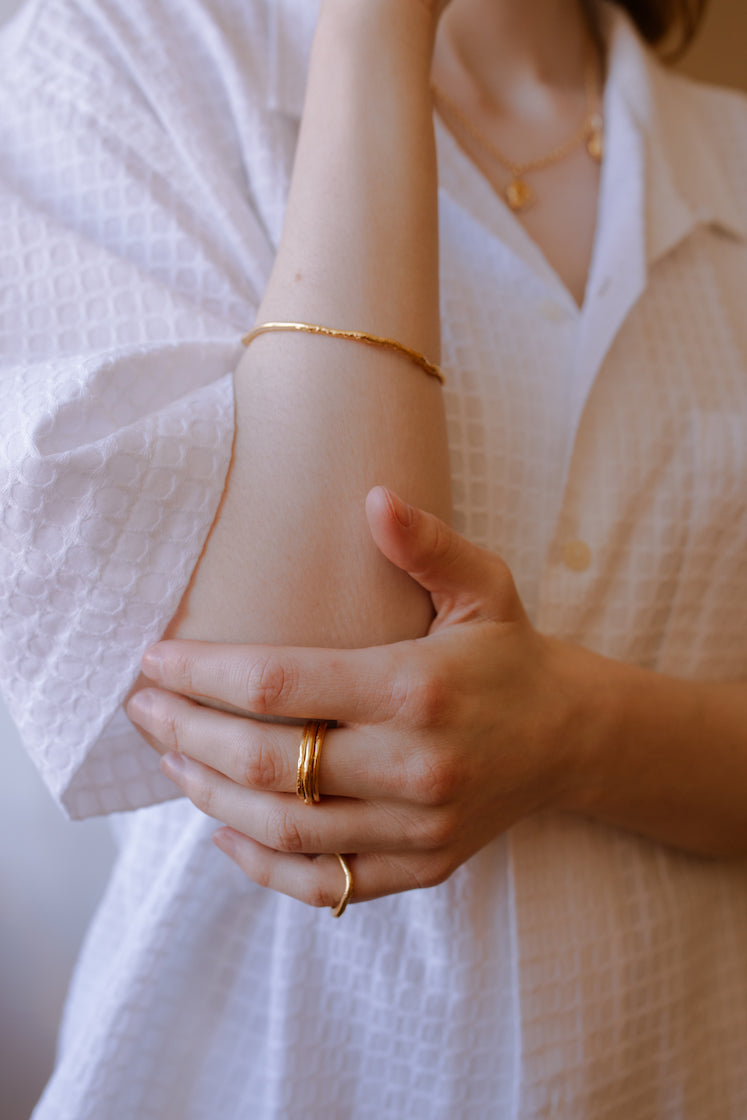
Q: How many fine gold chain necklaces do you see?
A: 1